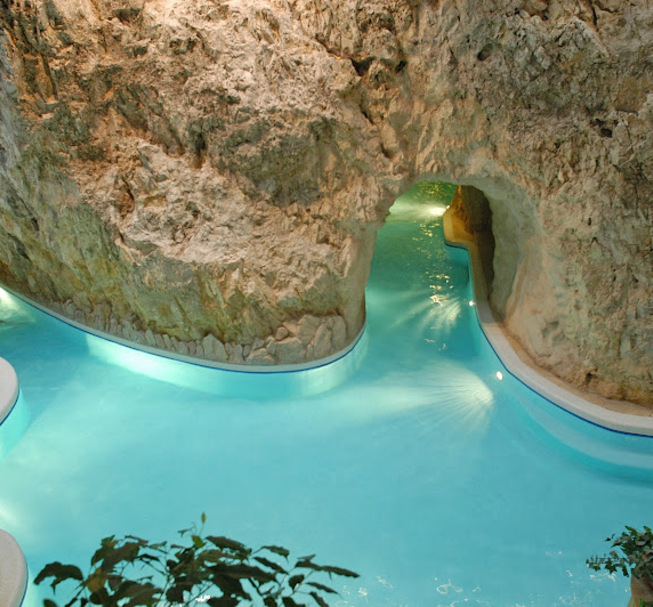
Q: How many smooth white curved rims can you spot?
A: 4